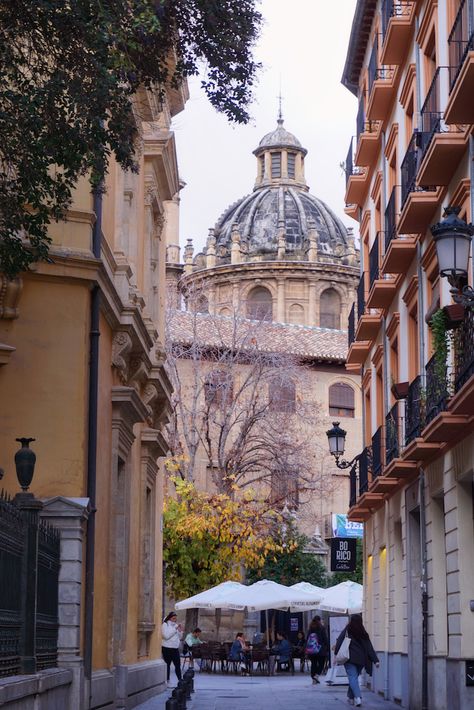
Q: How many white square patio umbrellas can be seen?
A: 4